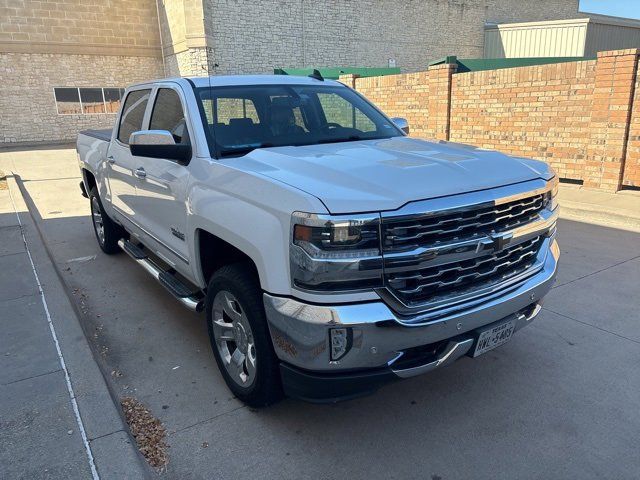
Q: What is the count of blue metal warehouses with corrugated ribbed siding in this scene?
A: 0